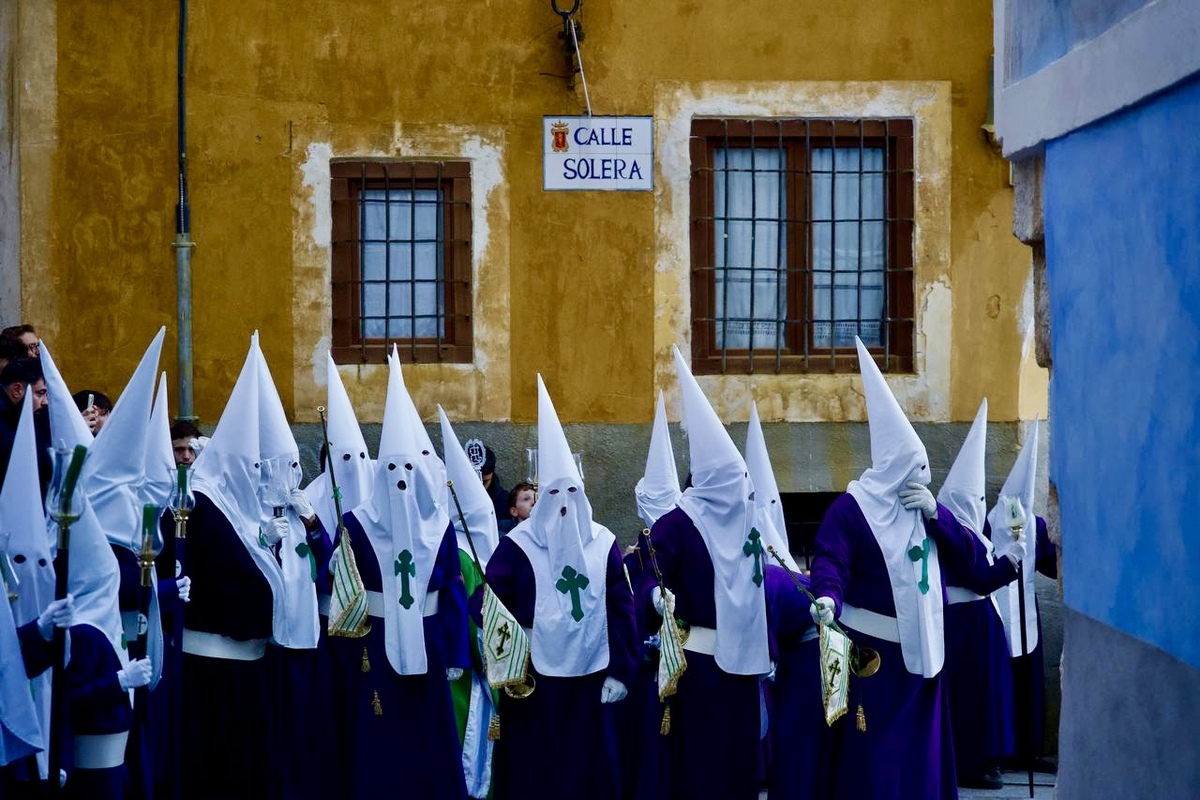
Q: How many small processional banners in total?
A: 4